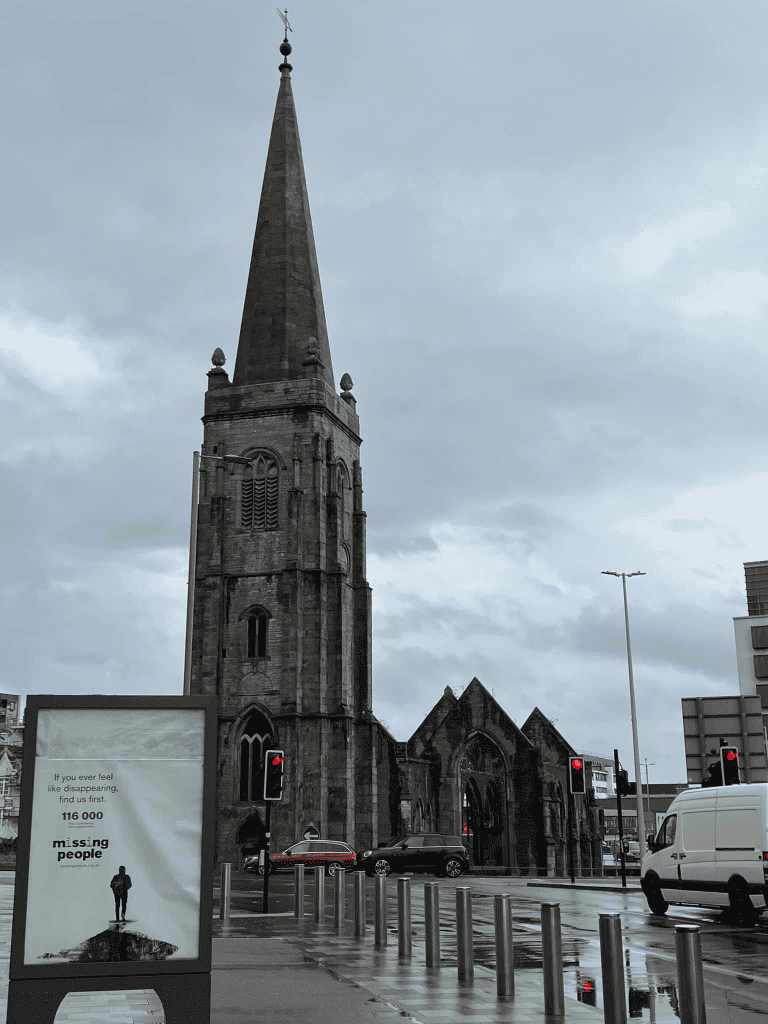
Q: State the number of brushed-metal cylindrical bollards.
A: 13